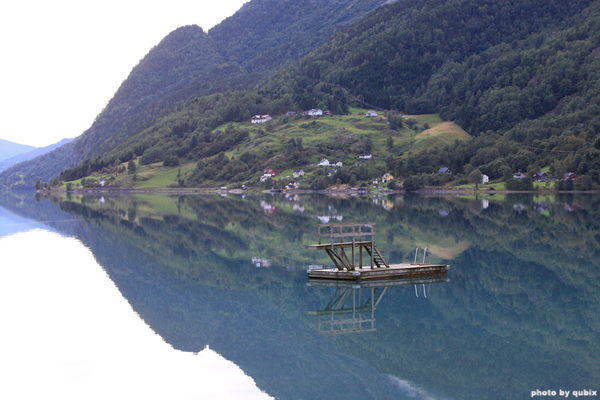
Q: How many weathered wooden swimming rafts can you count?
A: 1